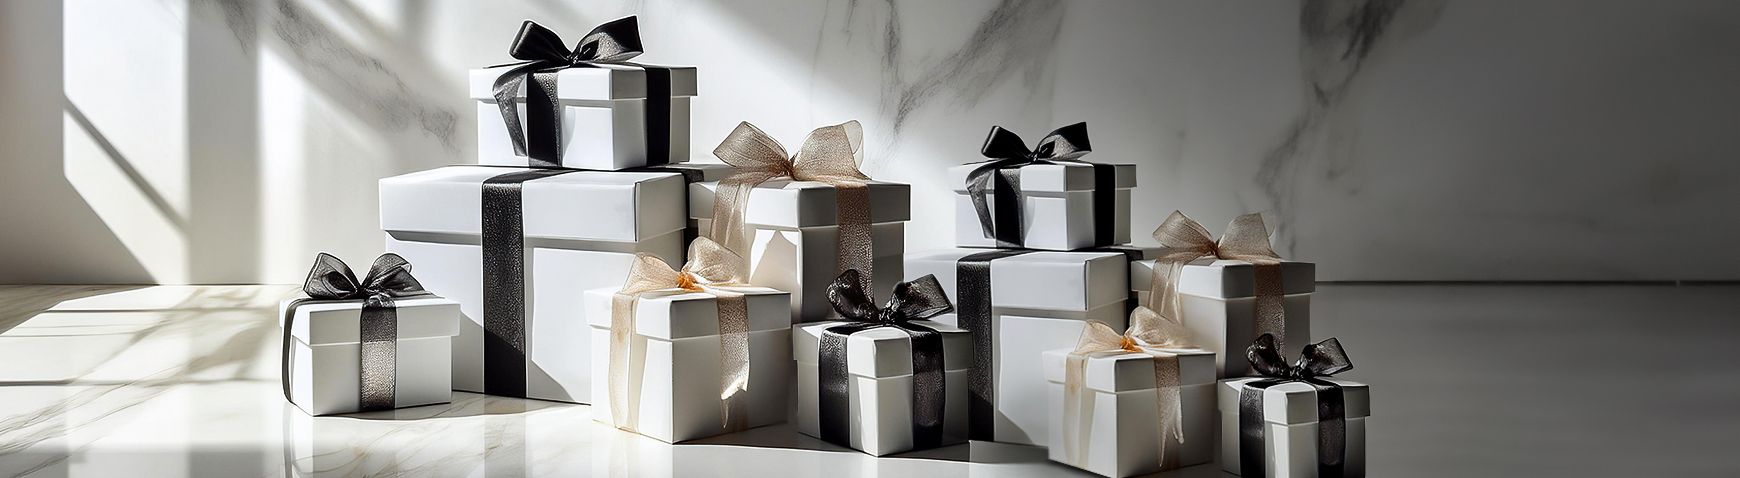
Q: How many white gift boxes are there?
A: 11